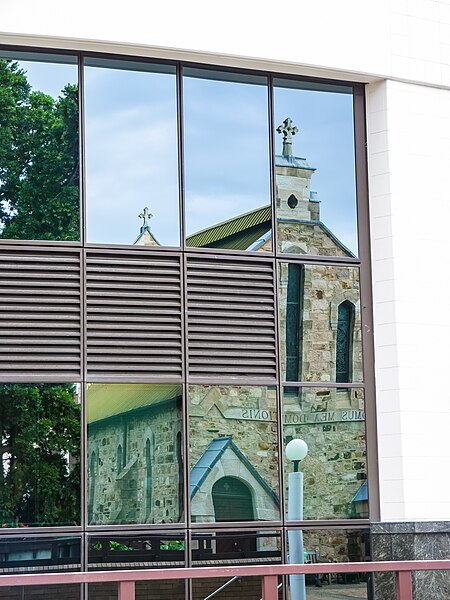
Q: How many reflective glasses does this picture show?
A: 13